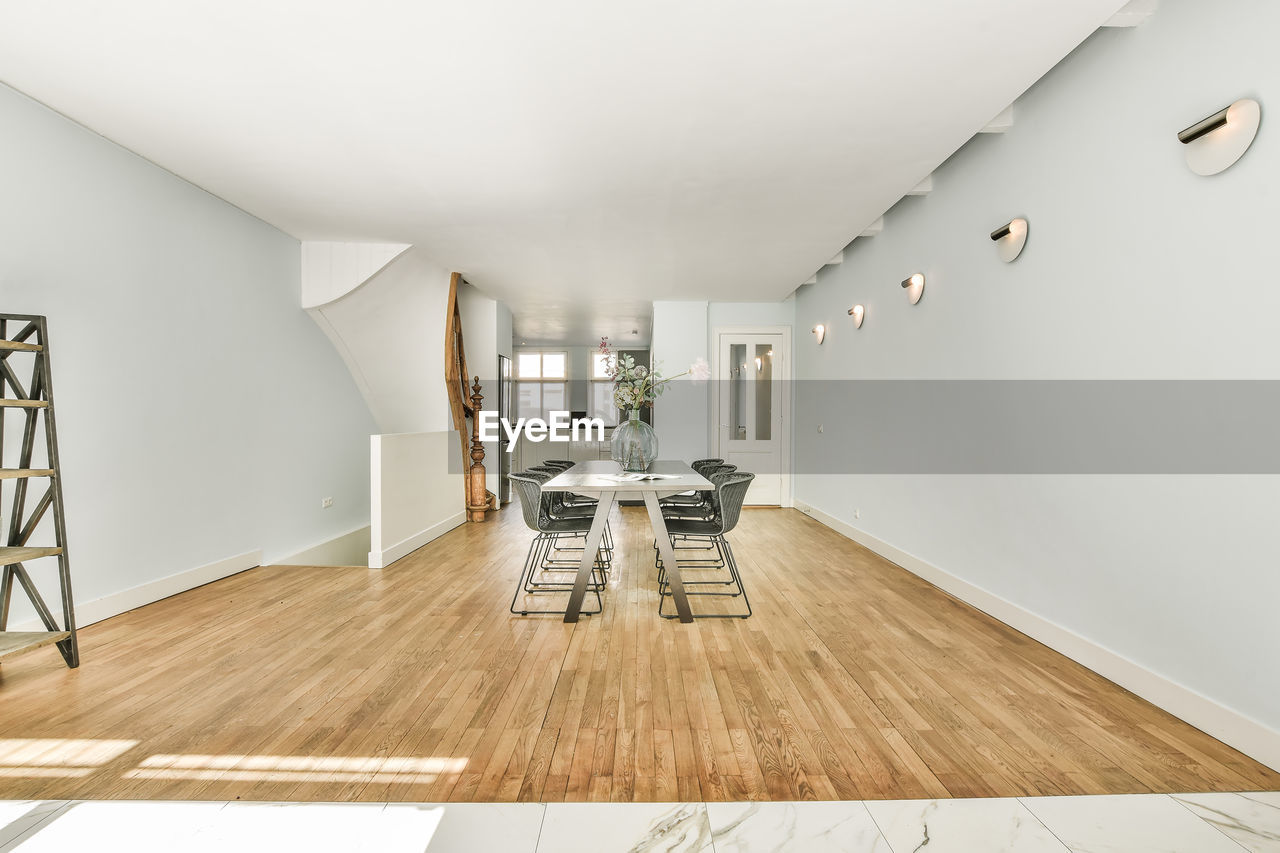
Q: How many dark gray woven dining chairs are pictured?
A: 6